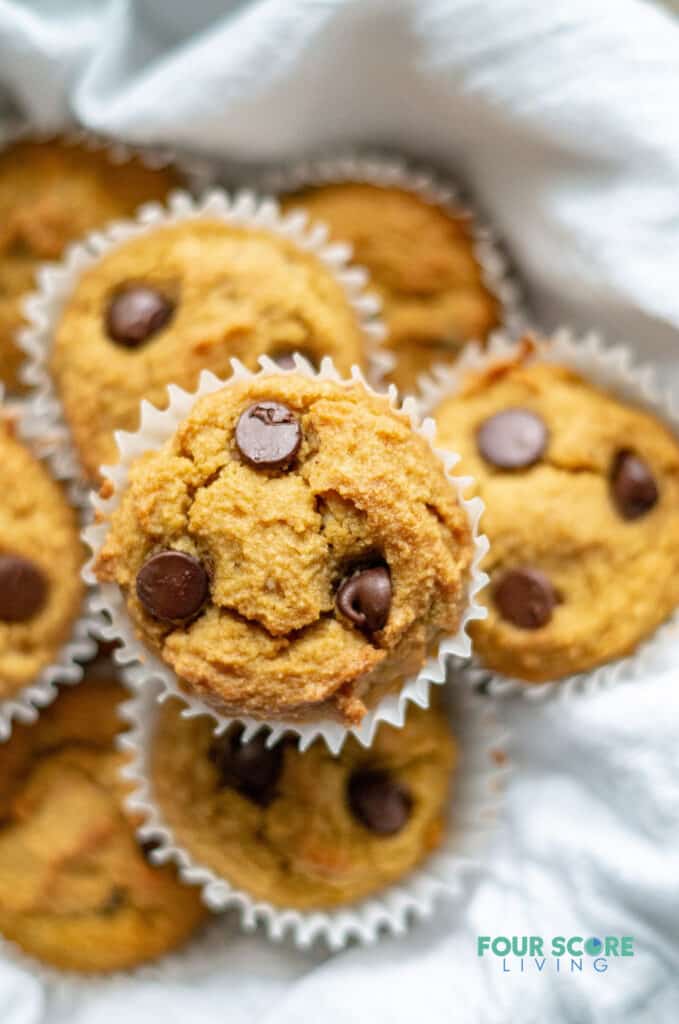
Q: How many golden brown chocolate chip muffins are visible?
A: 8